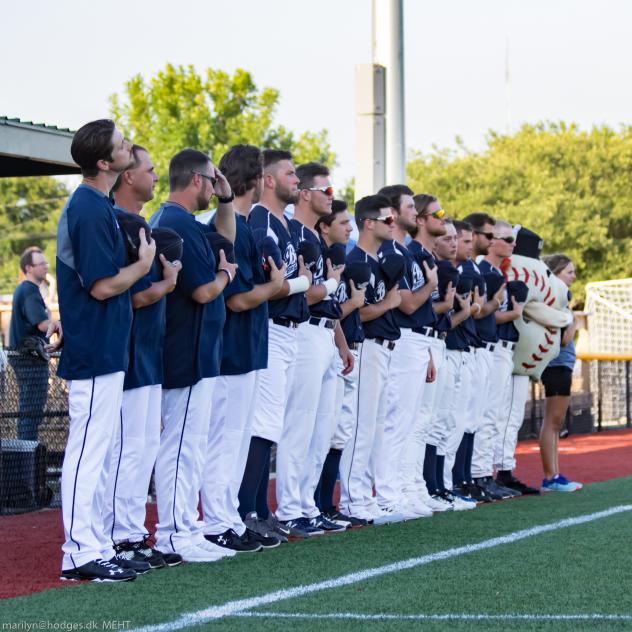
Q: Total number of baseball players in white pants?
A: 14